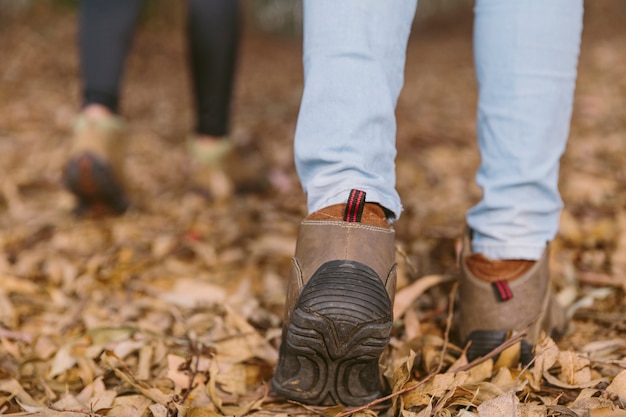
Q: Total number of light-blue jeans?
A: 1